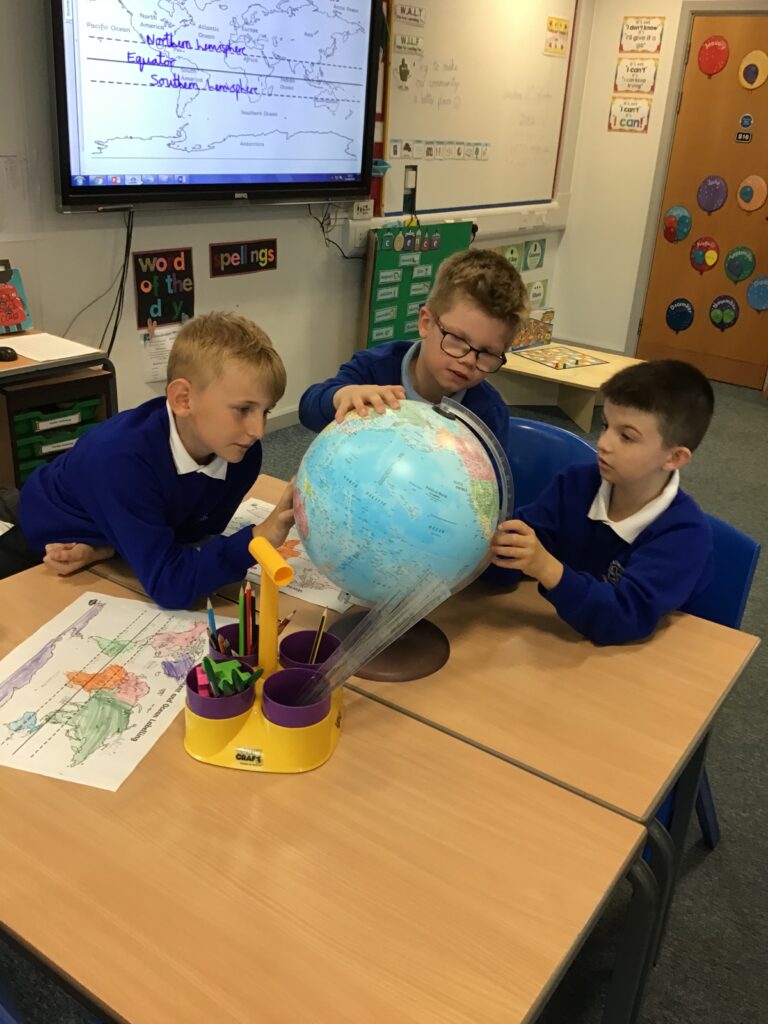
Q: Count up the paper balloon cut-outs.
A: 10